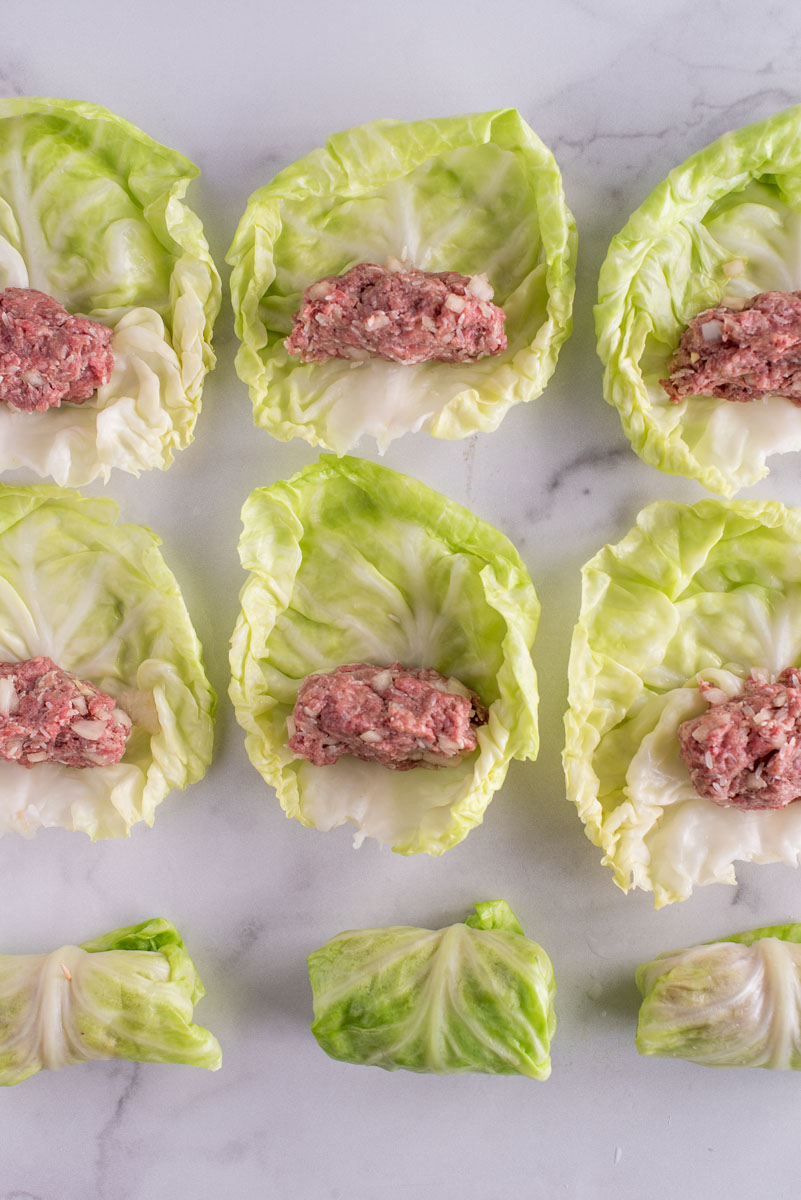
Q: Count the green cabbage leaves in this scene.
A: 9